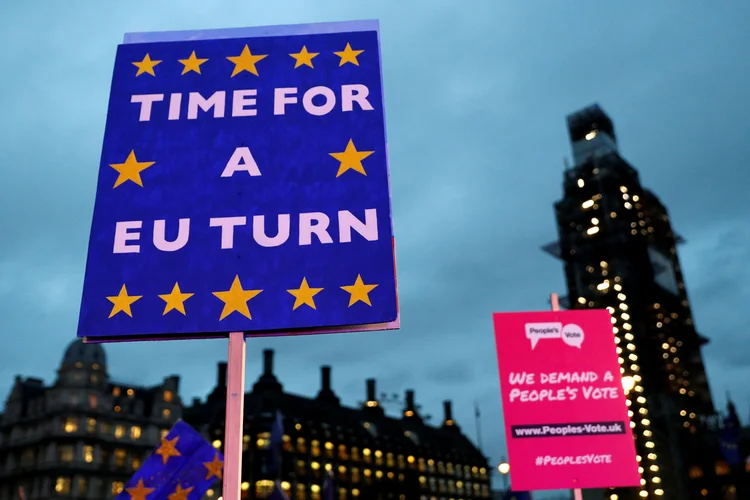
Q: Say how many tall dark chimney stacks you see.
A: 6